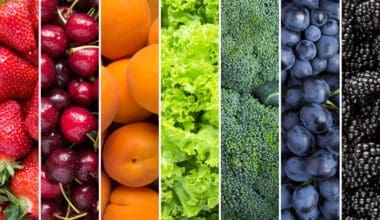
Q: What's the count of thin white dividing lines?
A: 6